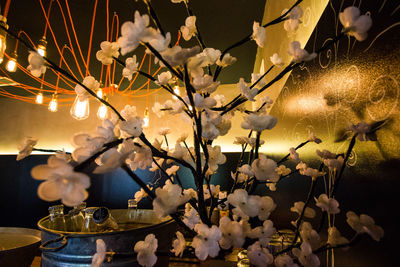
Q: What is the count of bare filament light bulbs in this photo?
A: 10